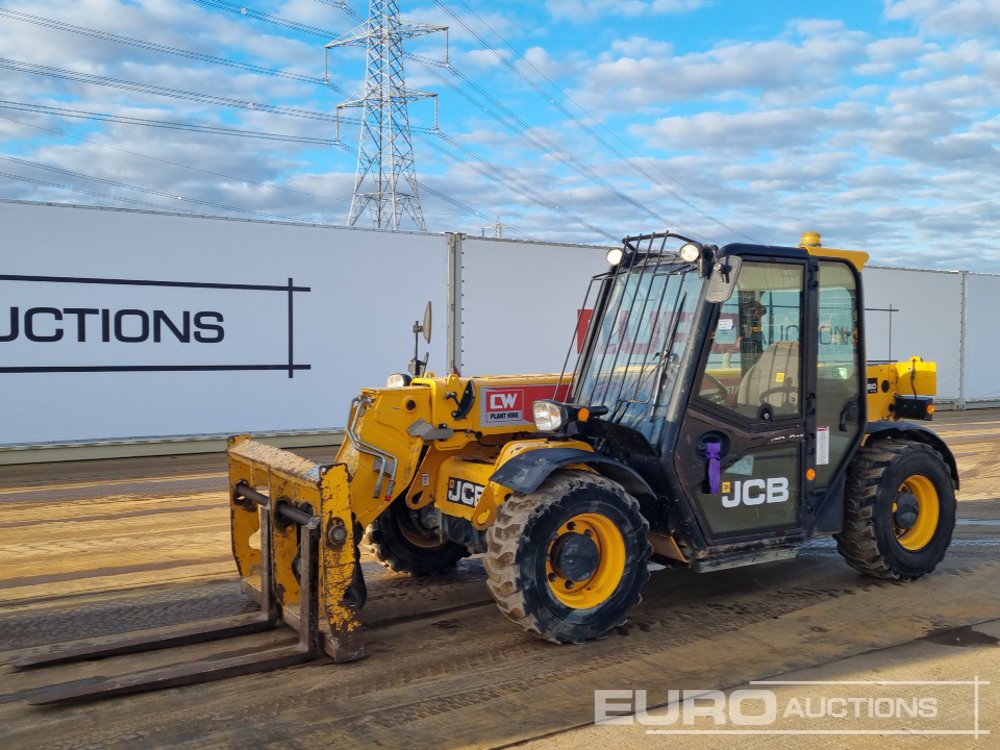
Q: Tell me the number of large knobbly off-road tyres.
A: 3